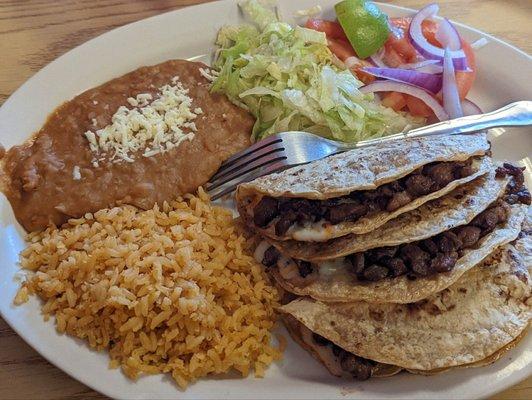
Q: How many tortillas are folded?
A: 3